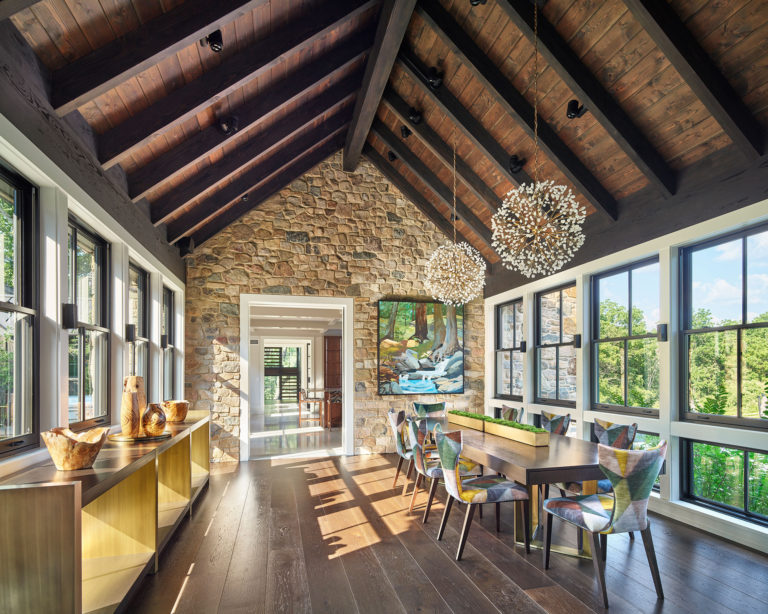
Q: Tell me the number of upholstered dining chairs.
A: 8